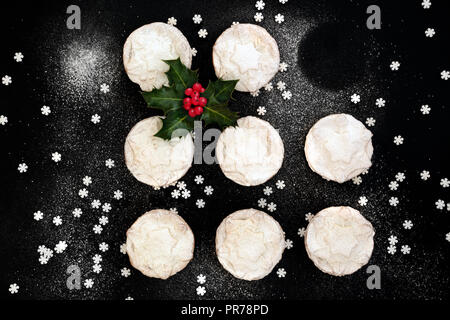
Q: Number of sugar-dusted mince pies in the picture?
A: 8